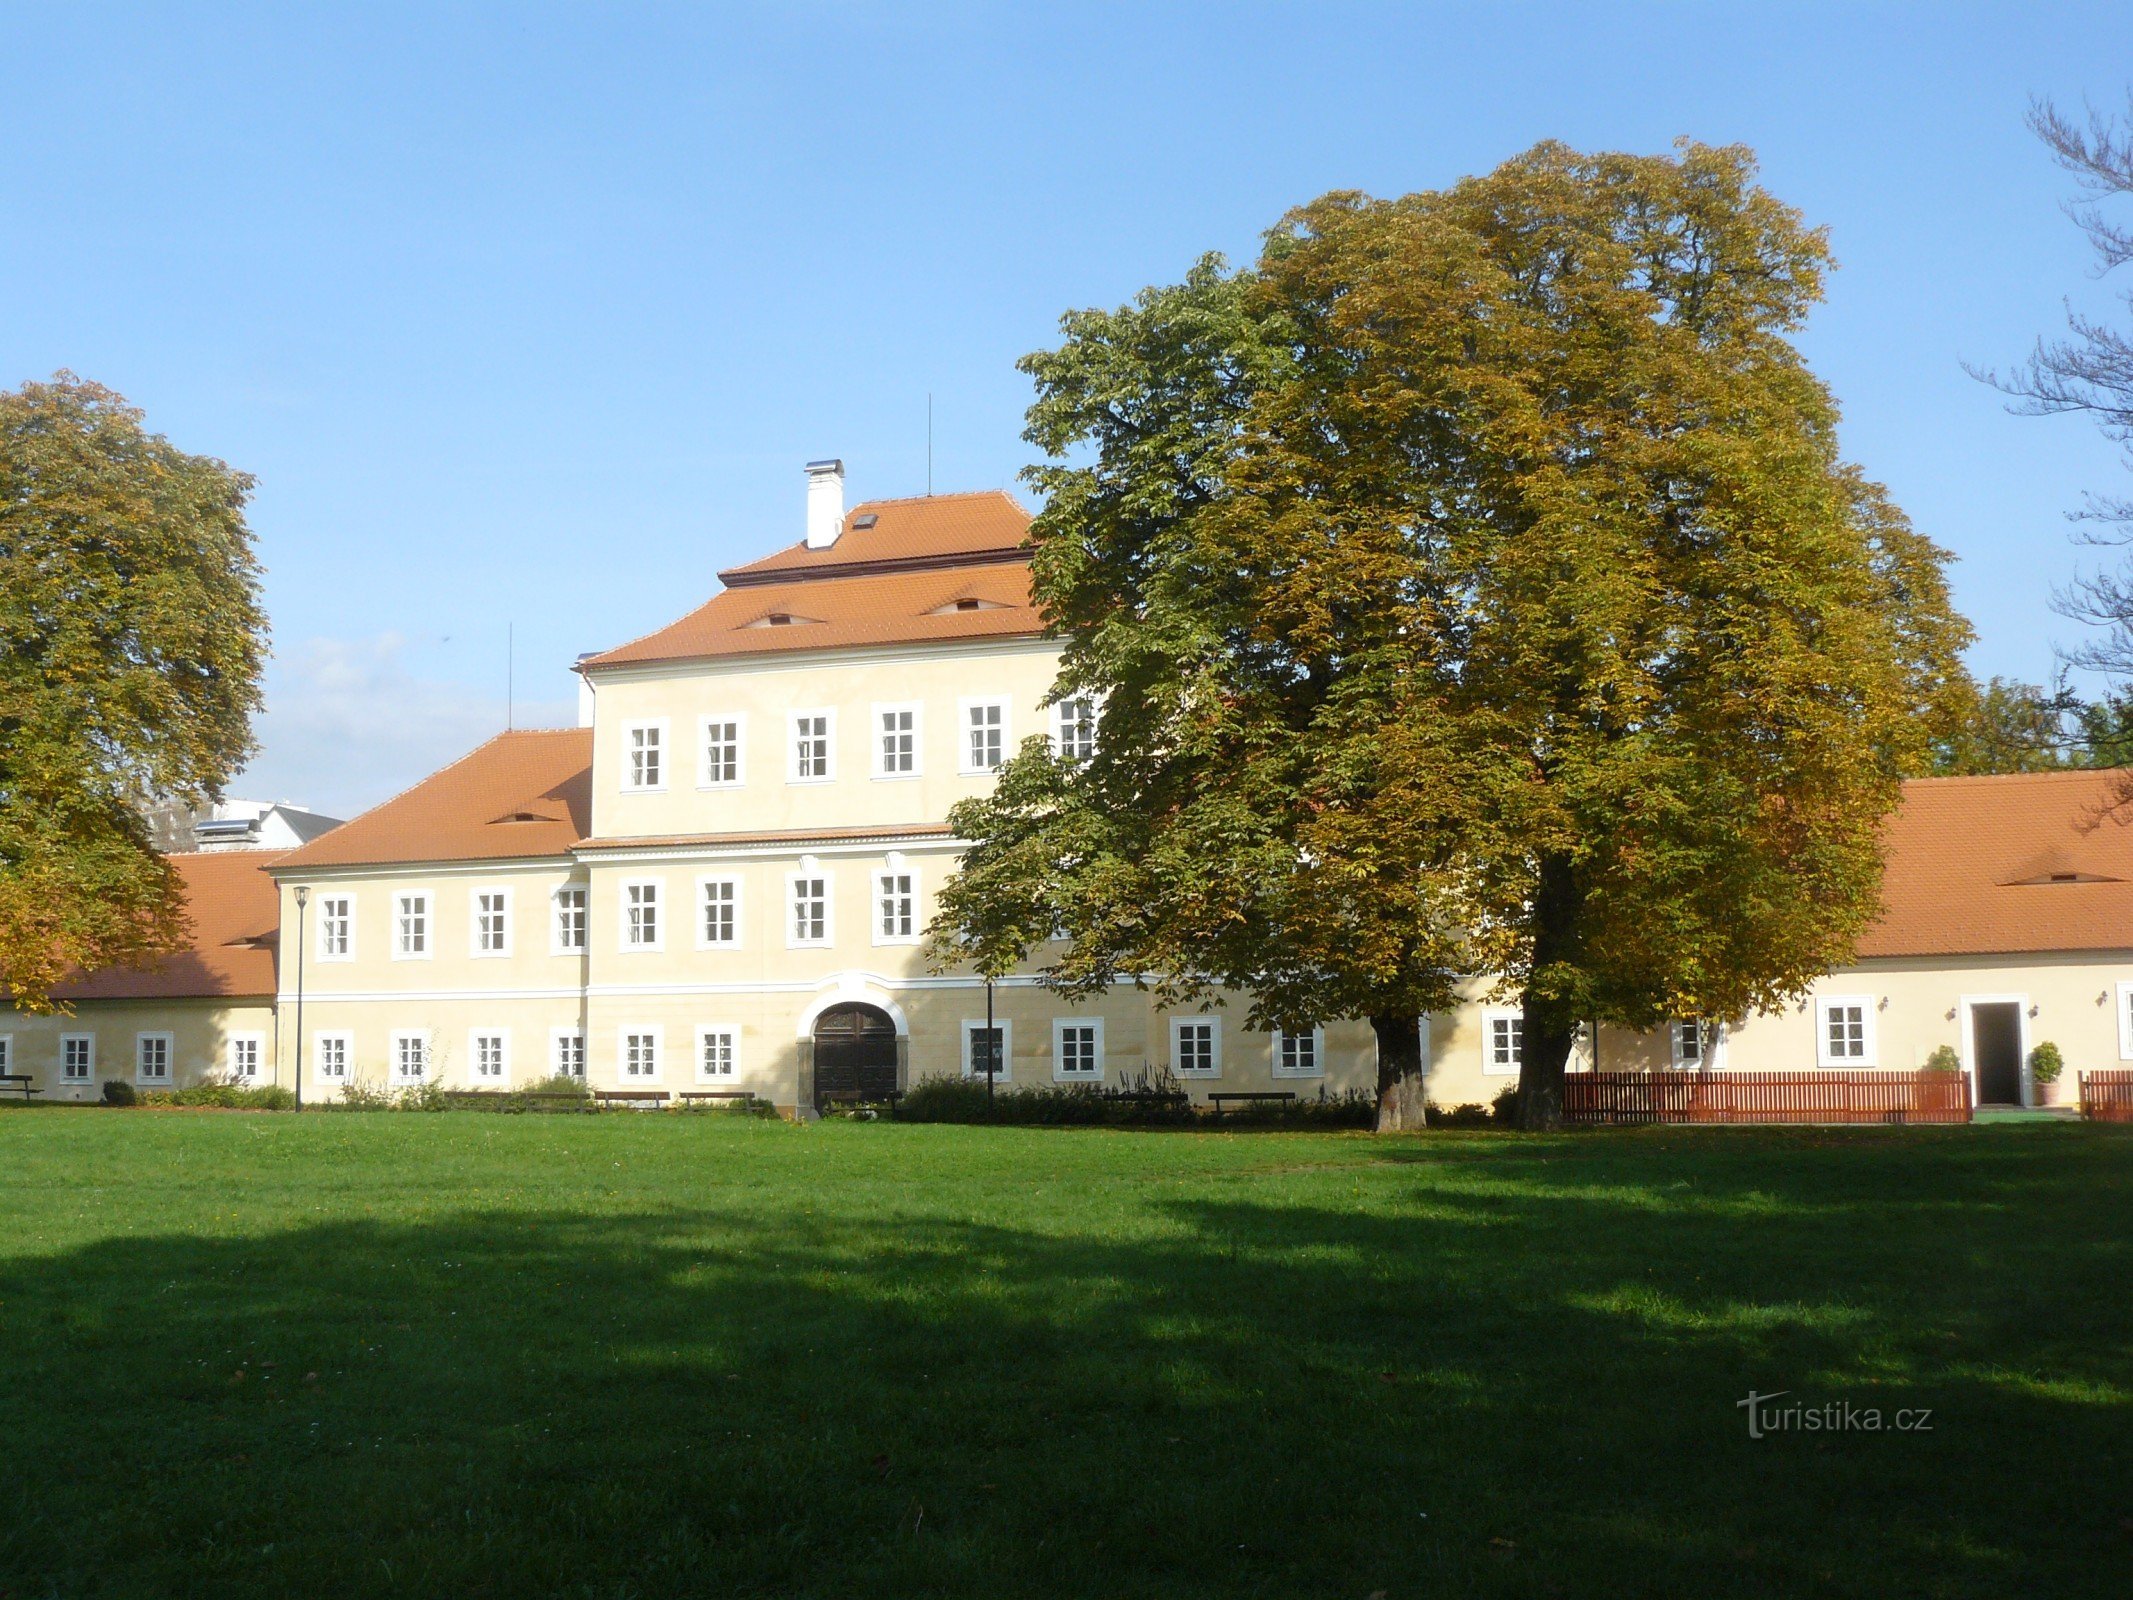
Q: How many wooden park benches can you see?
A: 8